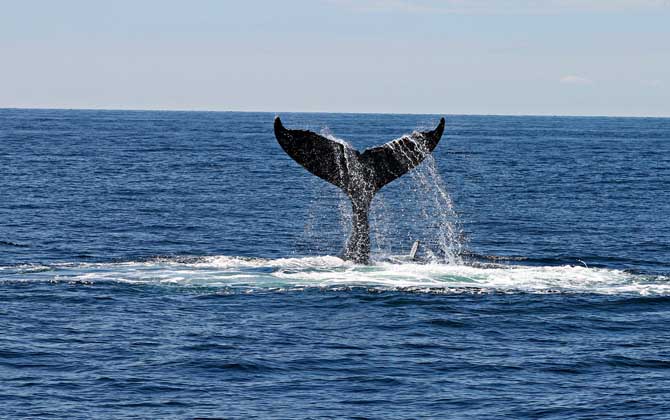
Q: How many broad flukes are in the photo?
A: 2